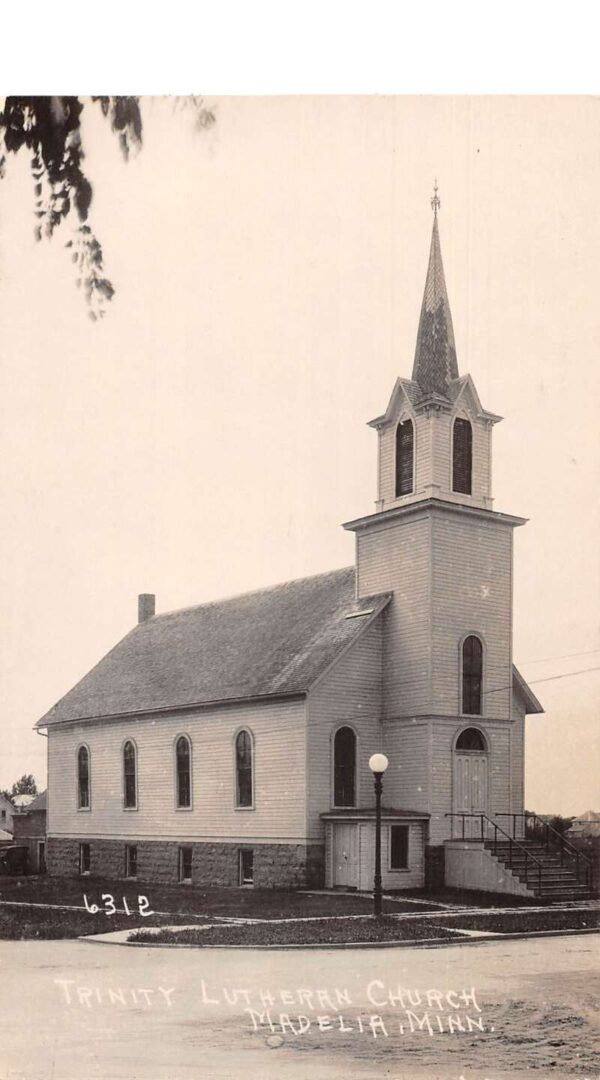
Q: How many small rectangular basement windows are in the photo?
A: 4